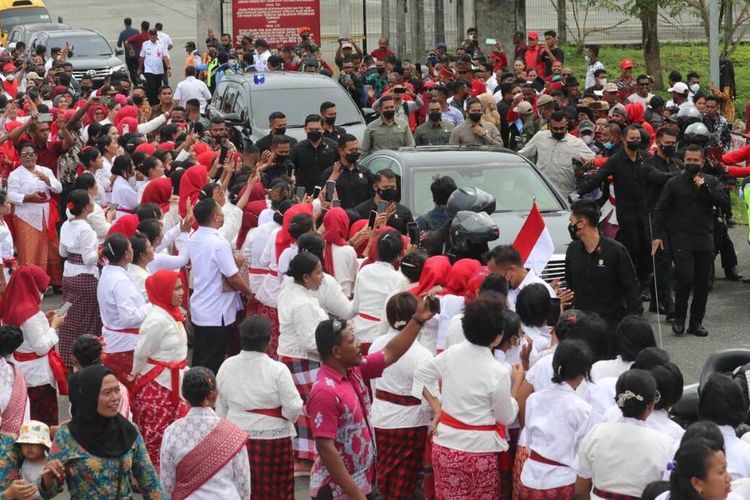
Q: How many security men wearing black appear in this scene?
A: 10